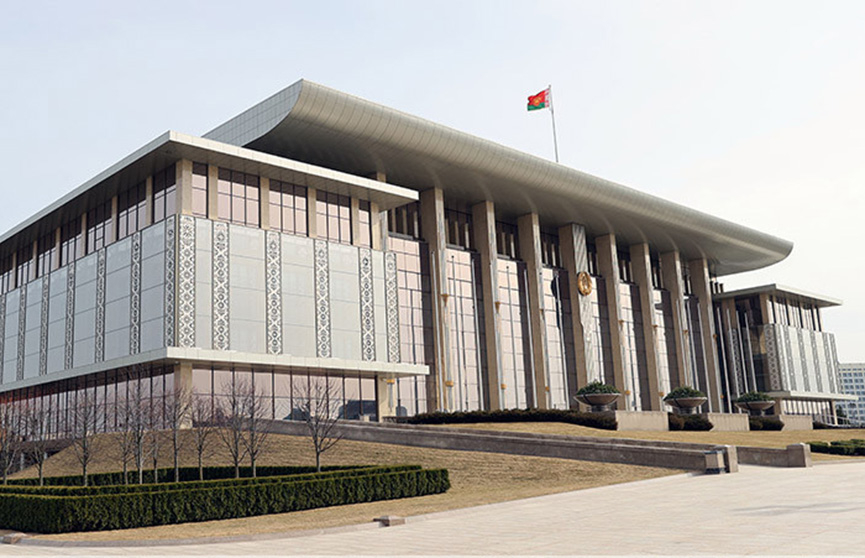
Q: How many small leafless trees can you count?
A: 11